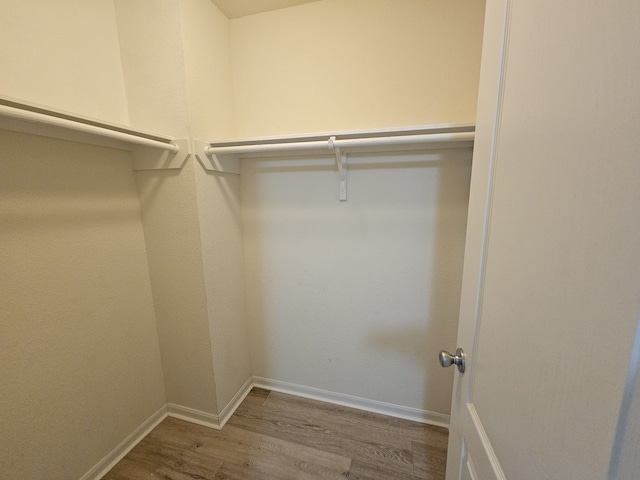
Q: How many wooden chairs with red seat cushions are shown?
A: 0